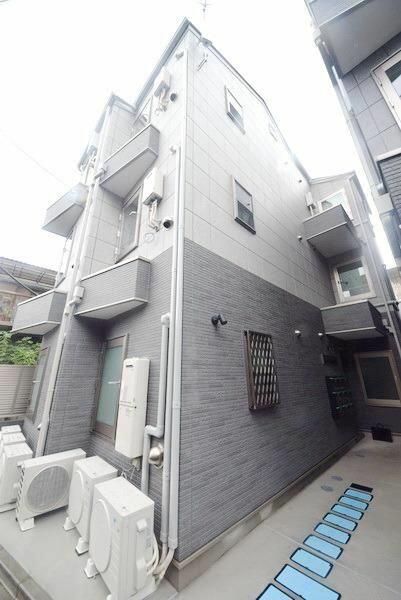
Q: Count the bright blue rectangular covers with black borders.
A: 9